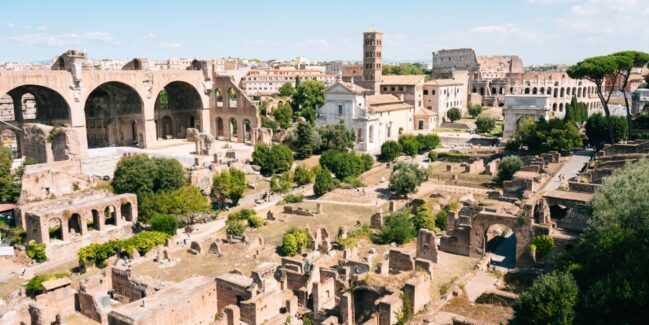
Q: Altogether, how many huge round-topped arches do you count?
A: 3